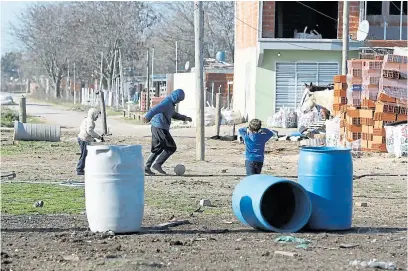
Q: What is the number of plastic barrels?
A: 3